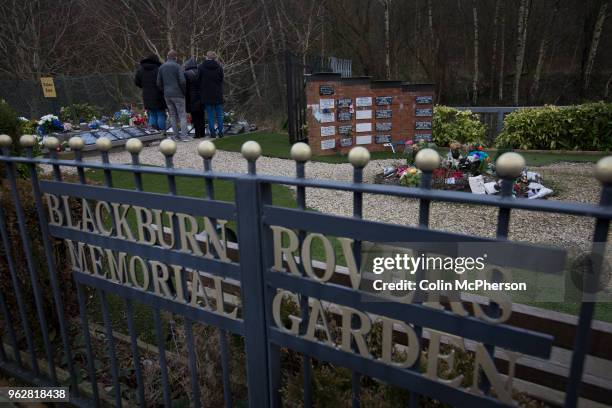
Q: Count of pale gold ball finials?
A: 14